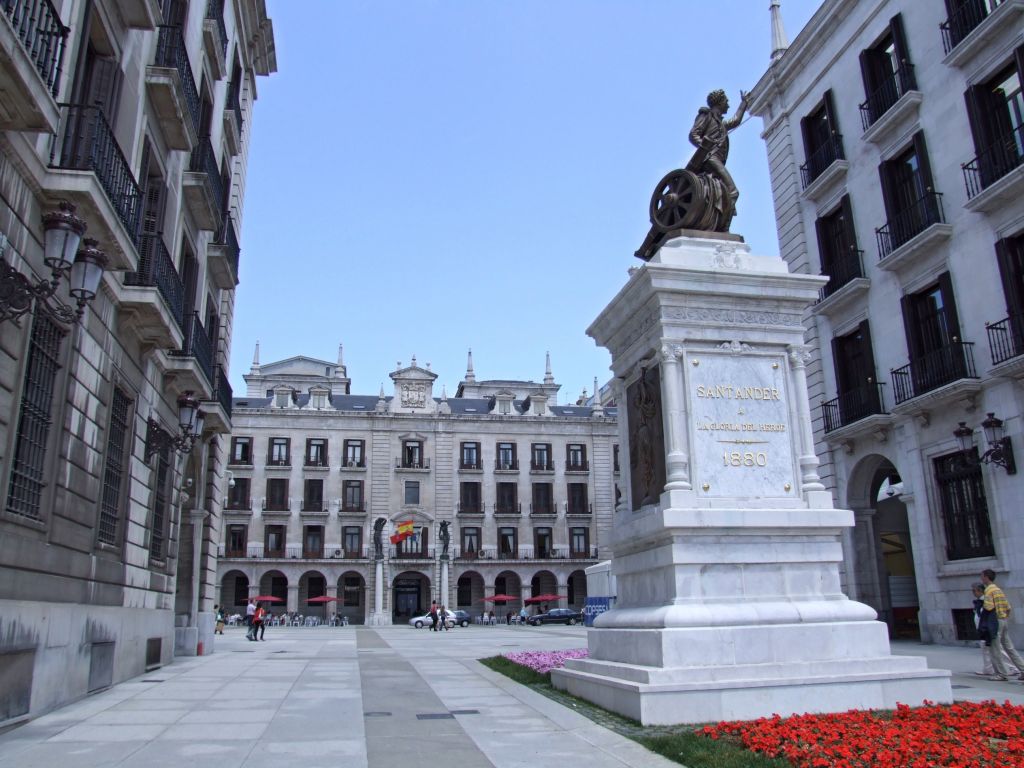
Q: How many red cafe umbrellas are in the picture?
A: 4